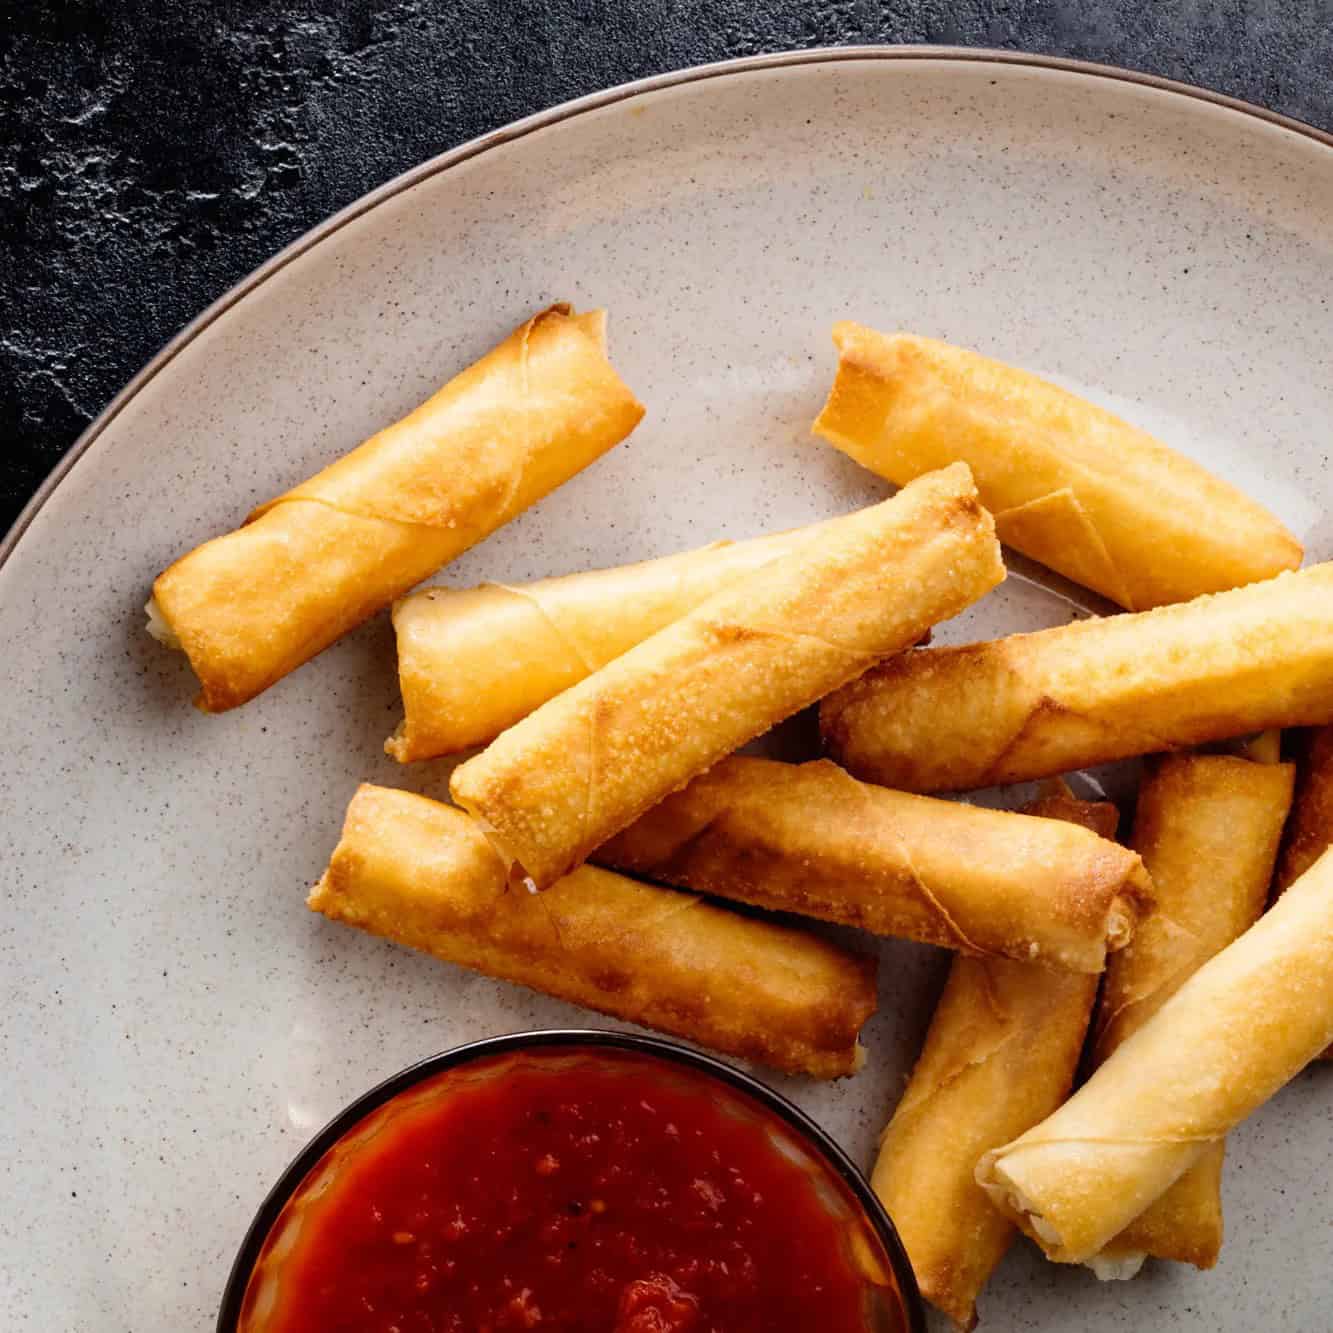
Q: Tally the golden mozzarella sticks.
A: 11